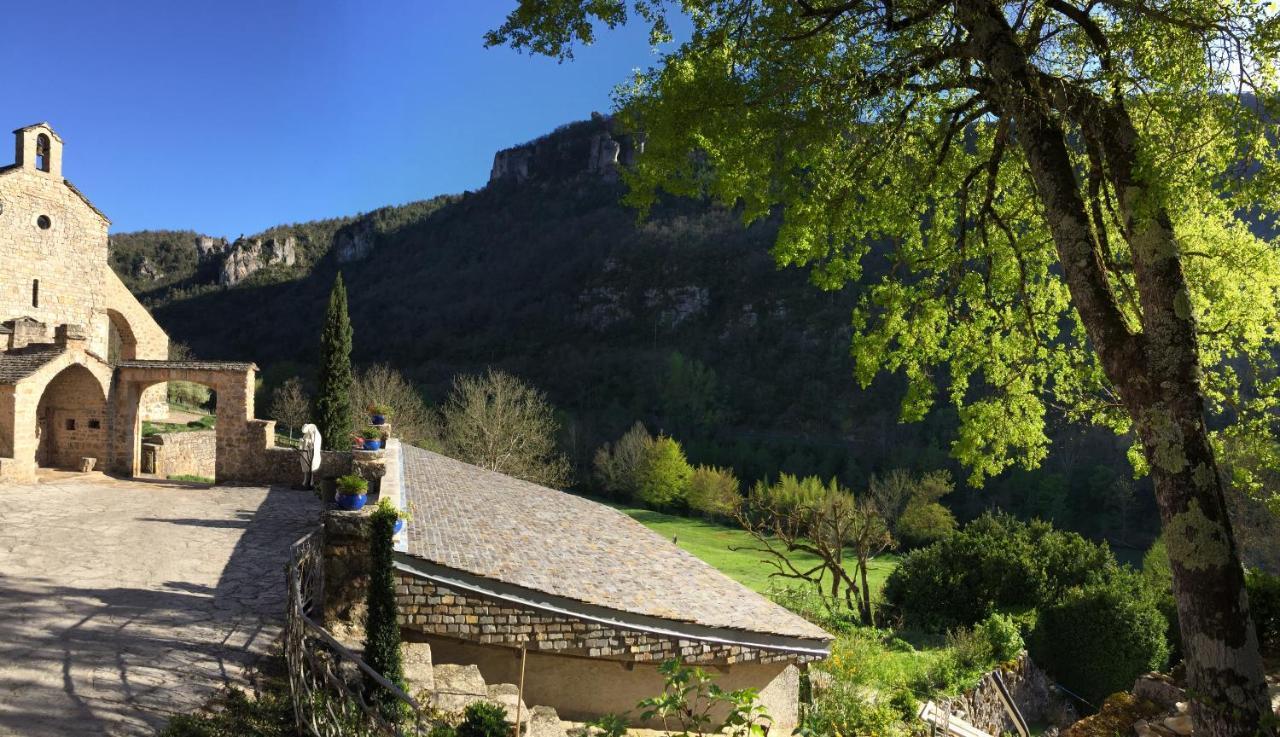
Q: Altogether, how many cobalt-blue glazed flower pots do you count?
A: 4